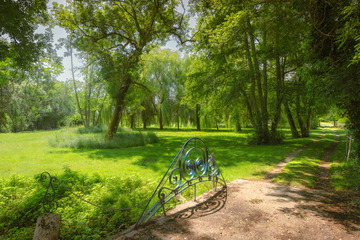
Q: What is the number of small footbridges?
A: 1